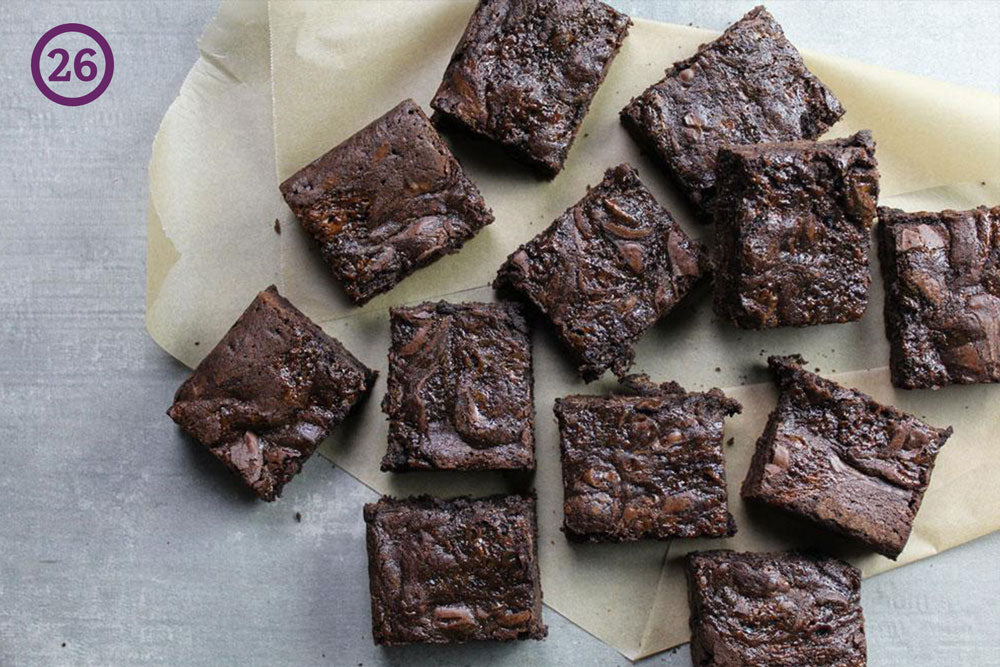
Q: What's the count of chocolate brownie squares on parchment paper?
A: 12